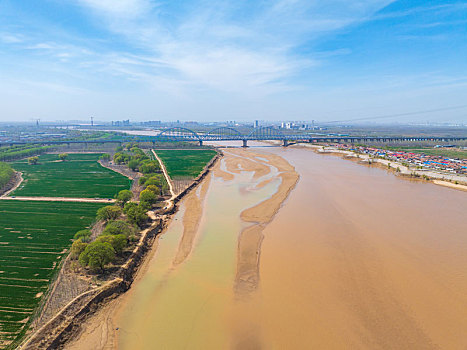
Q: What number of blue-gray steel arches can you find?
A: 3